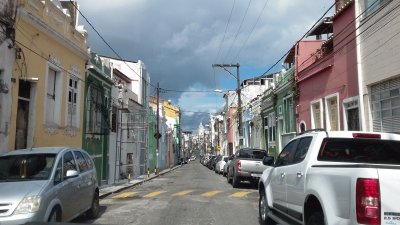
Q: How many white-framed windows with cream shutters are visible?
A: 2